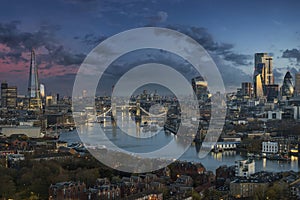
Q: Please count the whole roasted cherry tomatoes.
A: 0